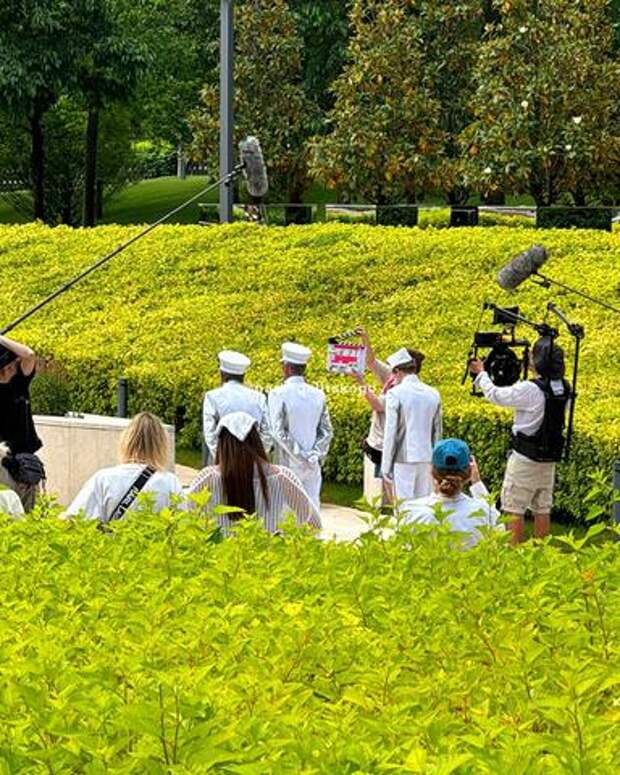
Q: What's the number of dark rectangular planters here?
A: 4